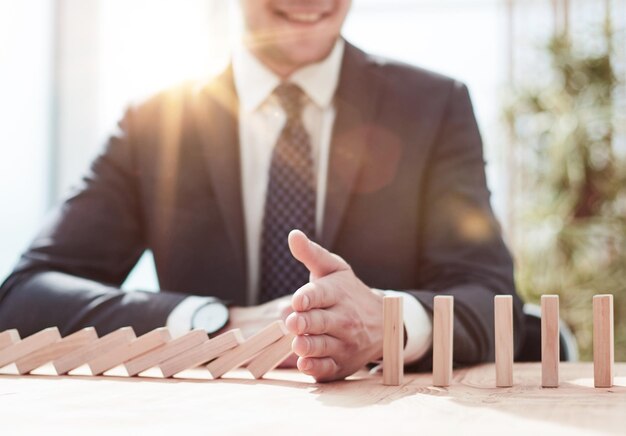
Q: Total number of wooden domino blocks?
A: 14